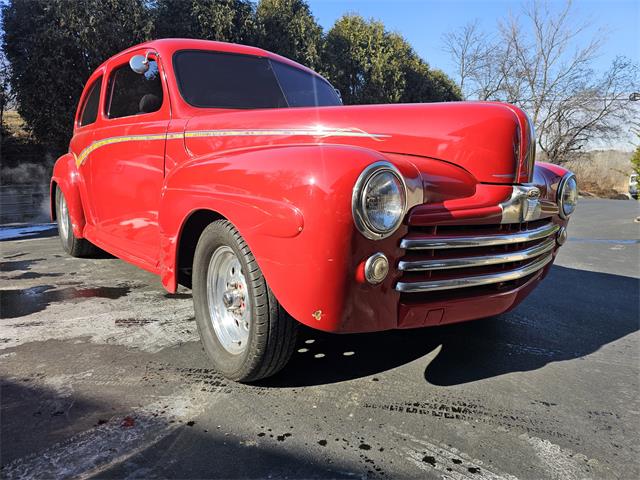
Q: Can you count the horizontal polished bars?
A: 3